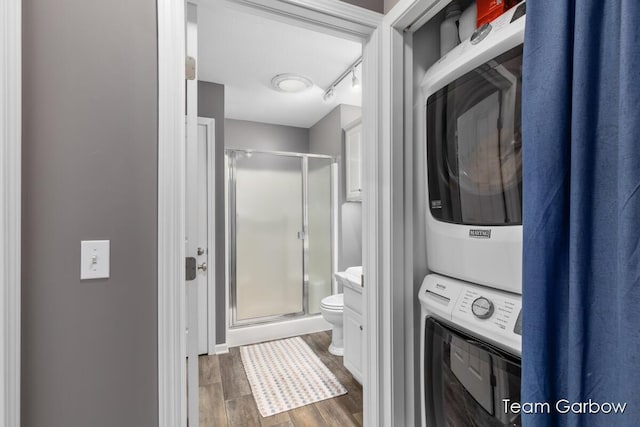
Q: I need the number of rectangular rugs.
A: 1